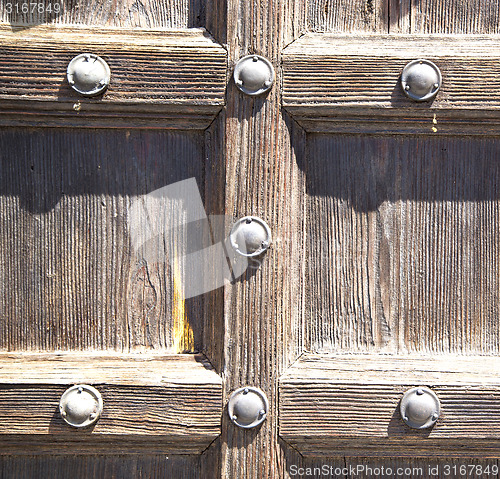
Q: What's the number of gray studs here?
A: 7